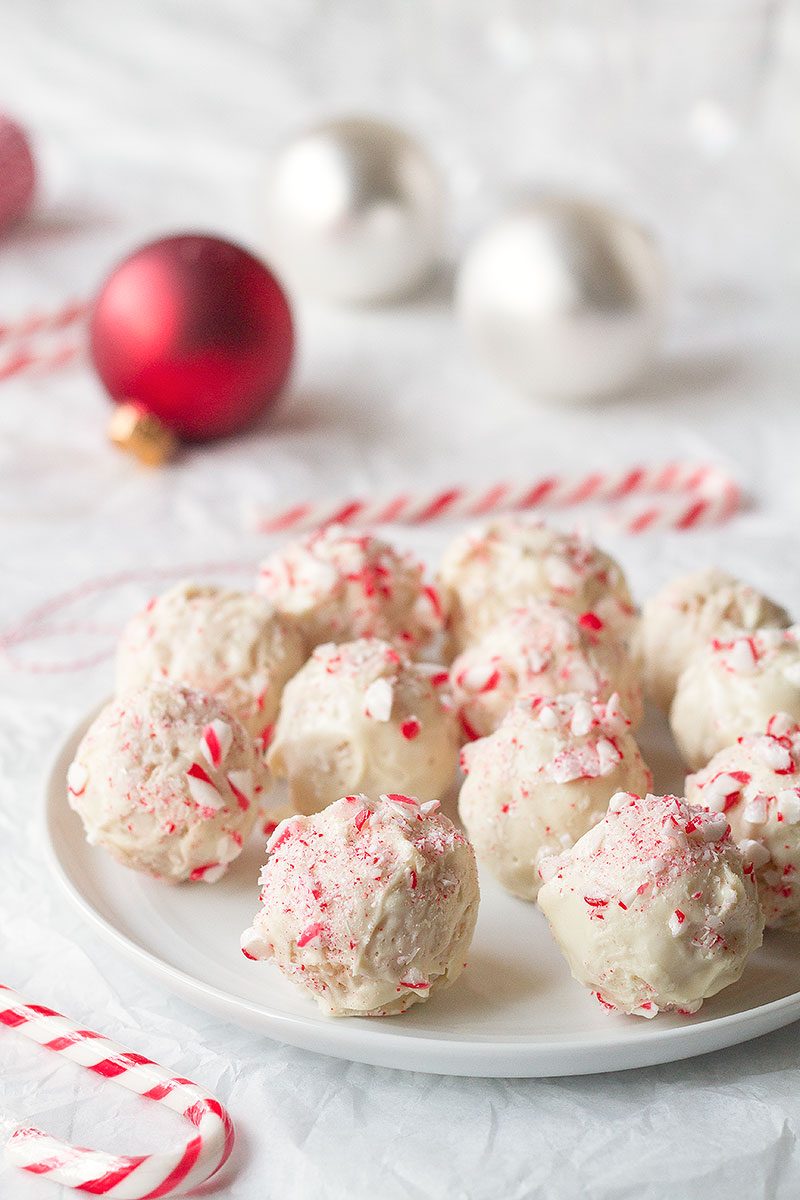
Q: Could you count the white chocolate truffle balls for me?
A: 12